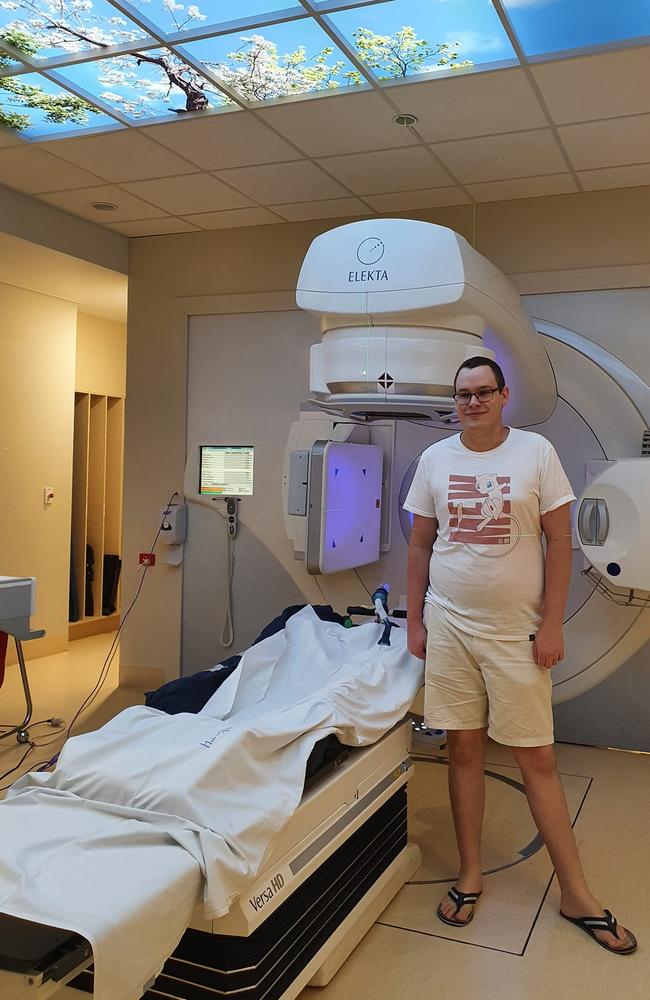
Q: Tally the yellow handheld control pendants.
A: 0